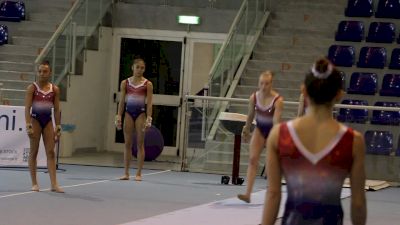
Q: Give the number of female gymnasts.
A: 4